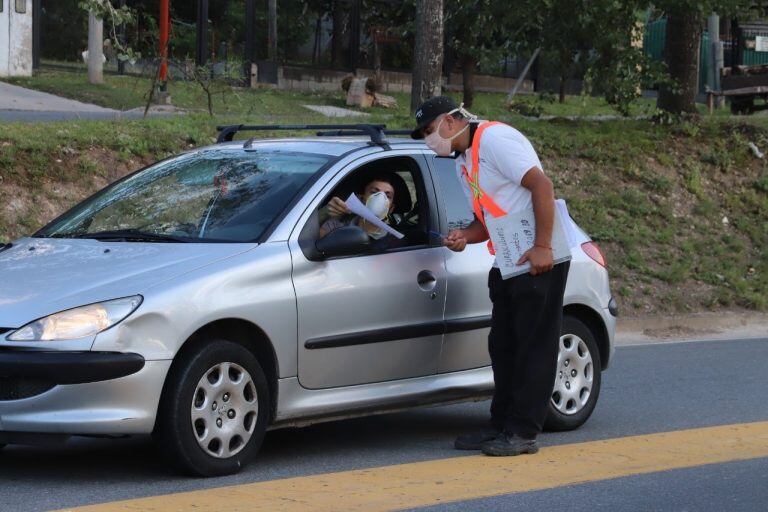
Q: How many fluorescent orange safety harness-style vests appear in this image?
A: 1